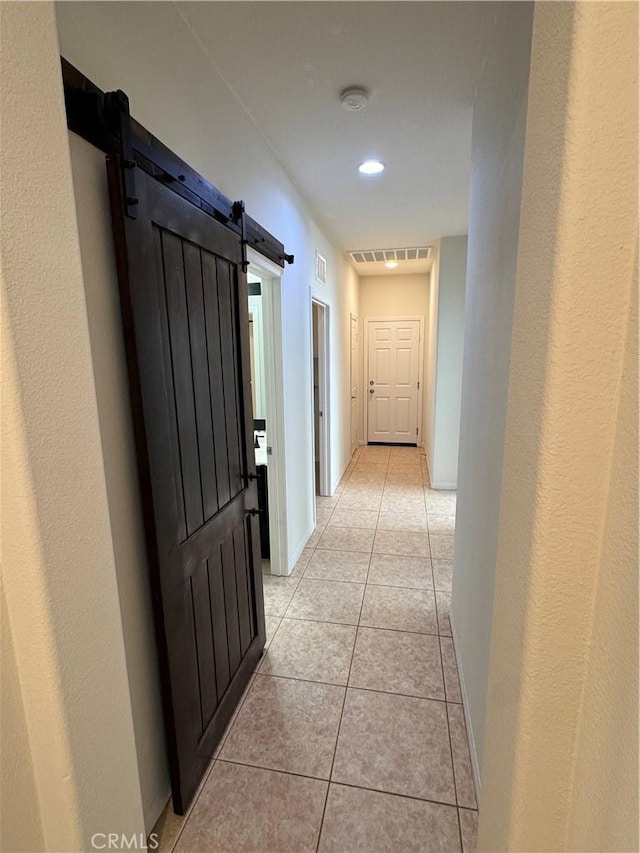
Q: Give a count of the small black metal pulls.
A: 2